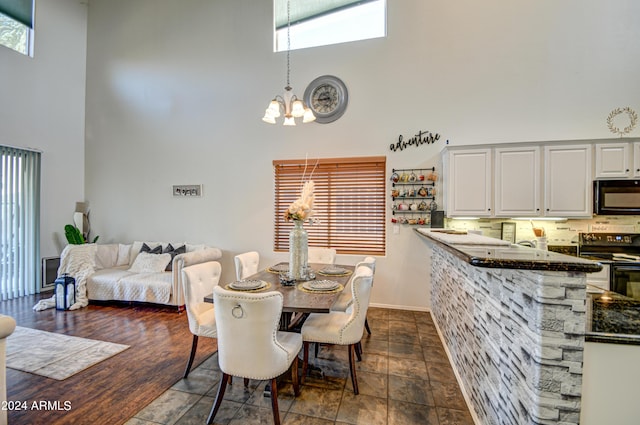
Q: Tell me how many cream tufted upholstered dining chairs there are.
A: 6